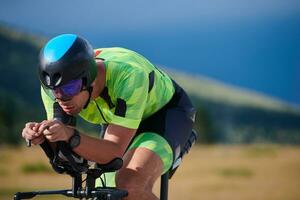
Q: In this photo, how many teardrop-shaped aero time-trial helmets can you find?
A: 1